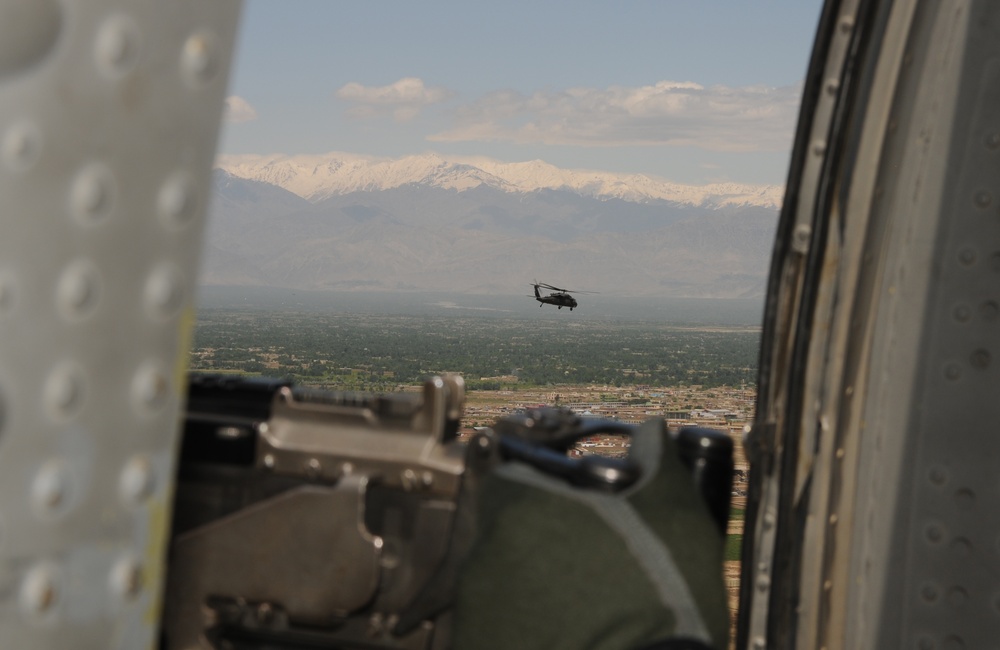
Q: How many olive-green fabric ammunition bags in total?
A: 1